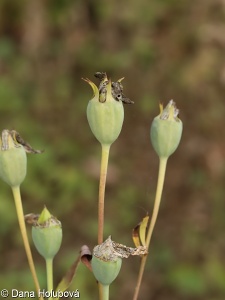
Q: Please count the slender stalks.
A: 5